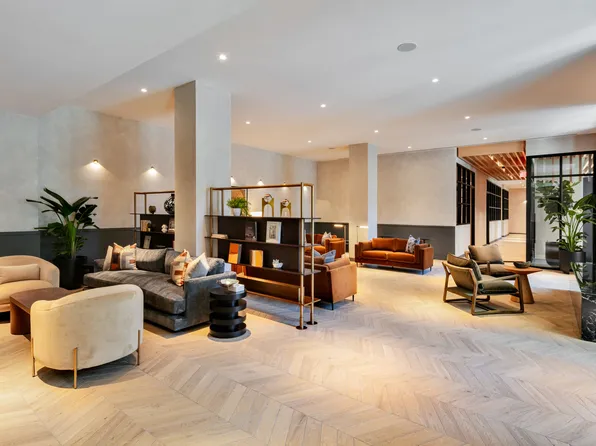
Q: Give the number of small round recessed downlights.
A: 10